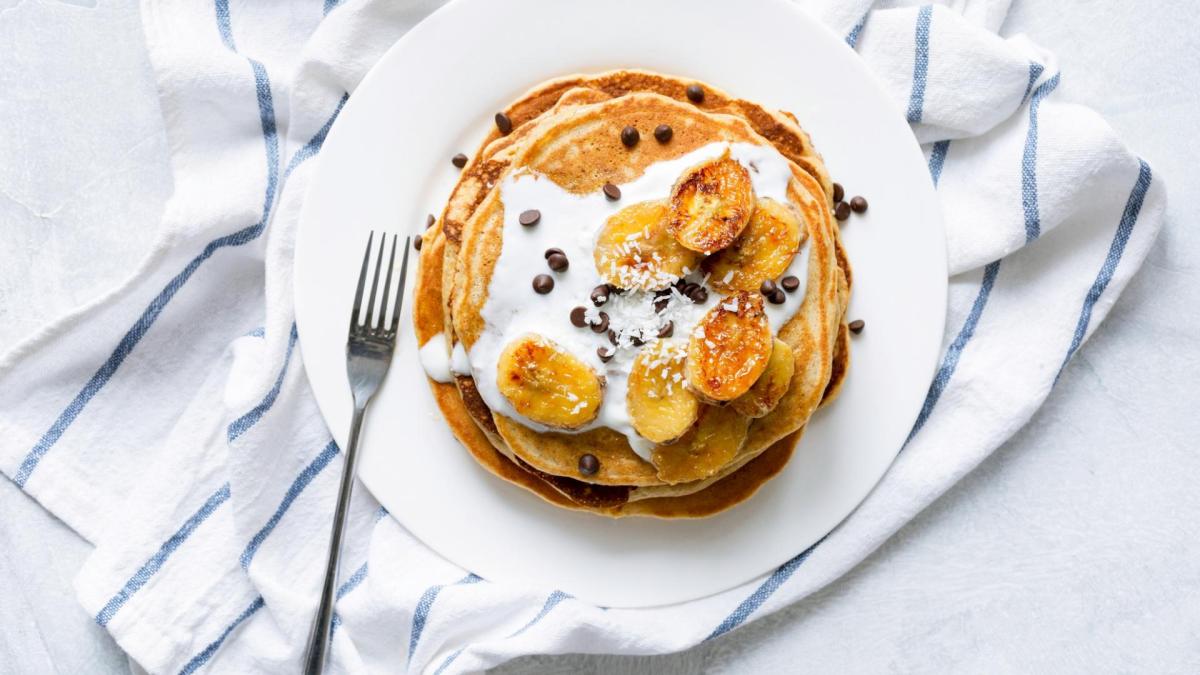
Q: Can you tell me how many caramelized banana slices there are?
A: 8